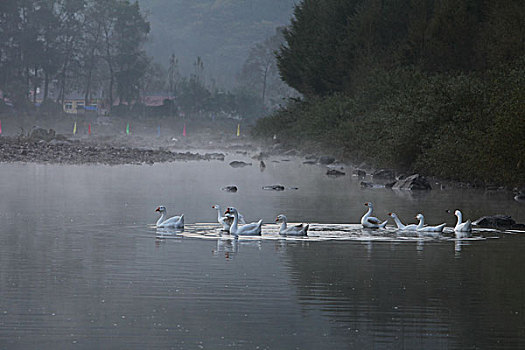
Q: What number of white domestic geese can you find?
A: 8